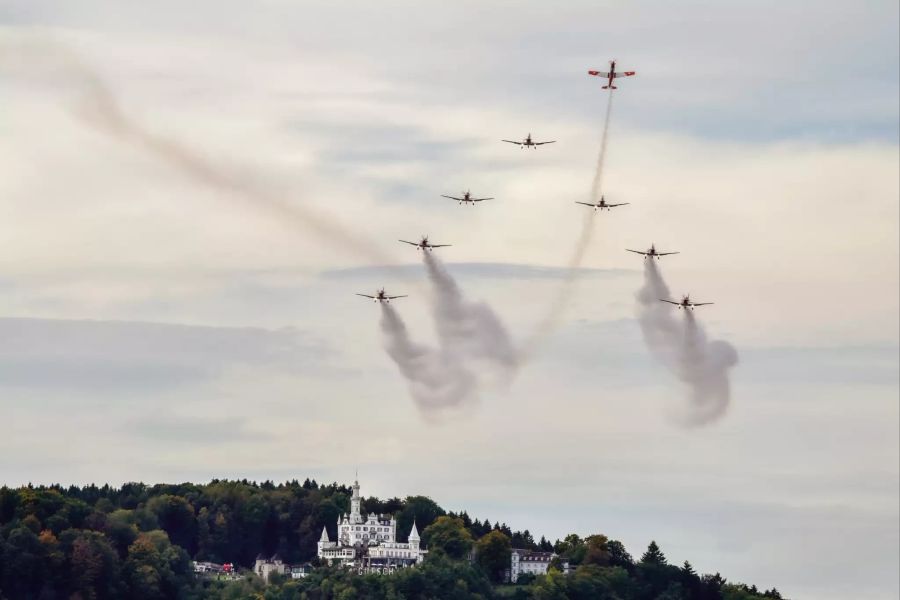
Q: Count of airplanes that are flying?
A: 8